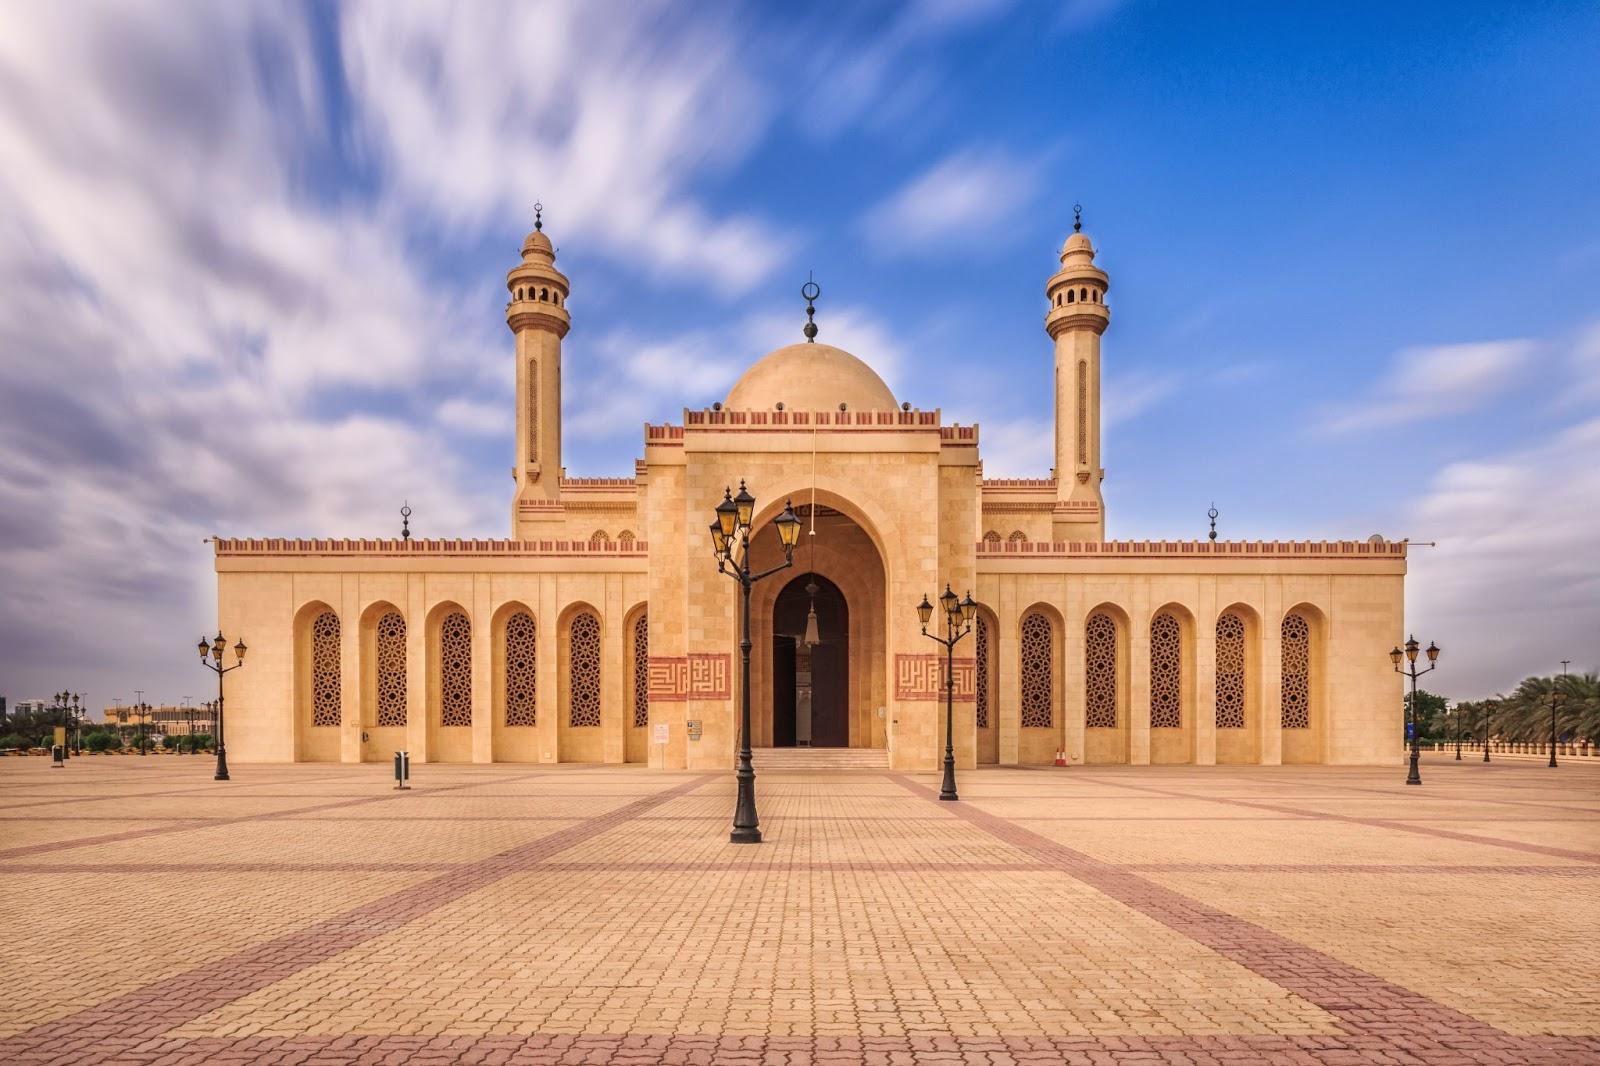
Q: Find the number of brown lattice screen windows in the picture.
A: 12